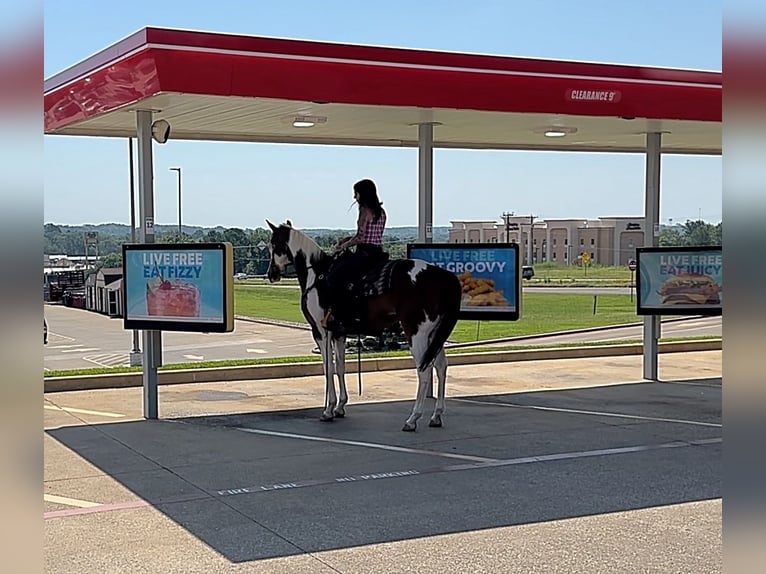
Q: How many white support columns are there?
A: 3